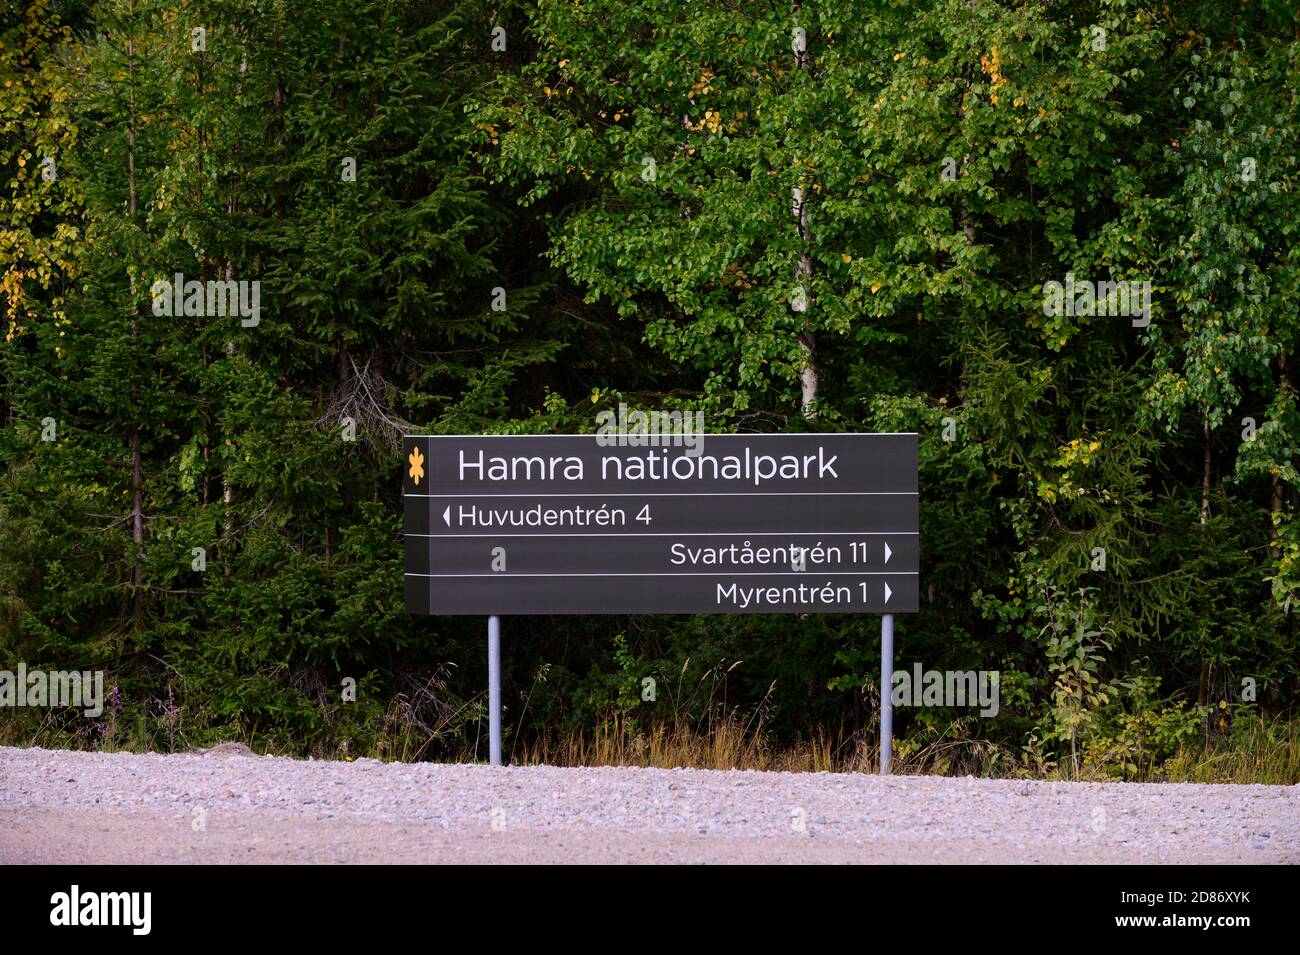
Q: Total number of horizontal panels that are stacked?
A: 4